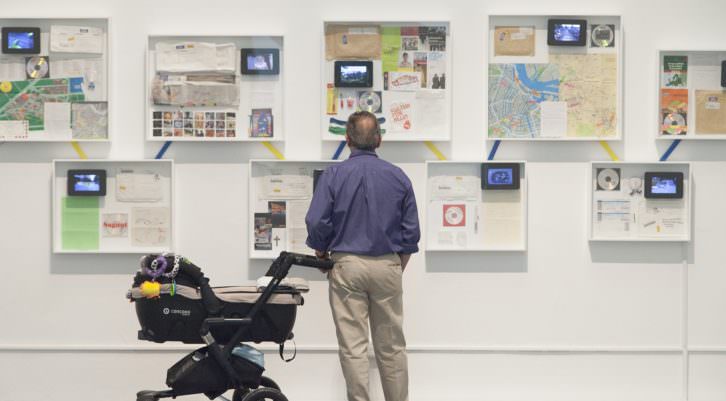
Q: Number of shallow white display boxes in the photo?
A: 9